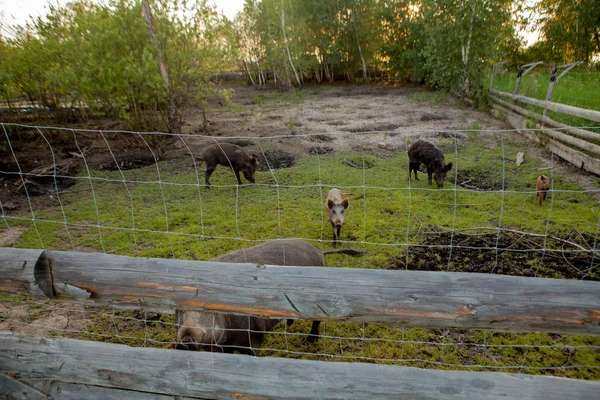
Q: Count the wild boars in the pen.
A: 5